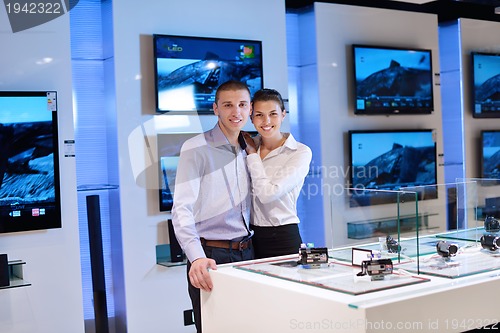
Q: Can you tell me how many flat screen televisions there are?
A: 7